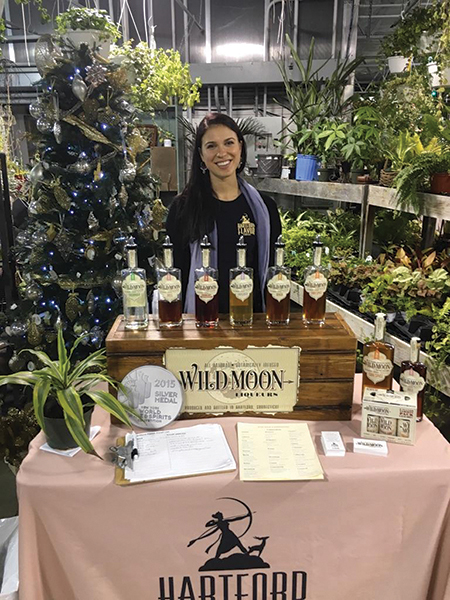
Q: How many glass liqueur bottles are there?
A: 8